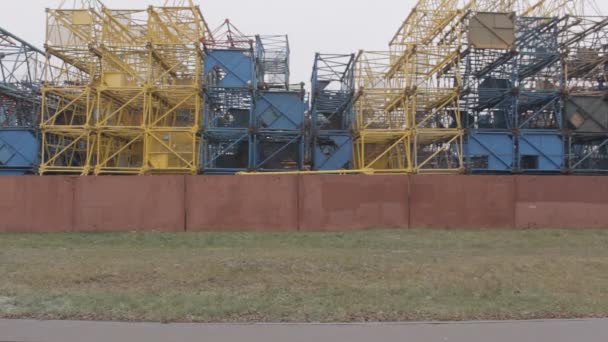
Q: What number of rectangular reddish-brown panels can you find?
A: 6